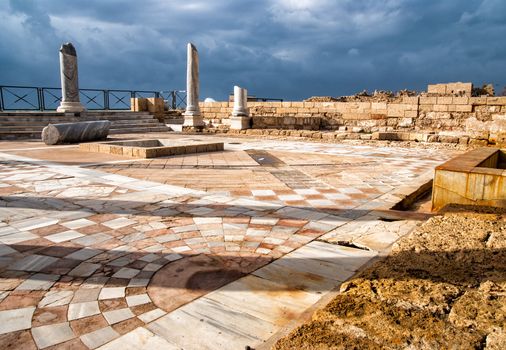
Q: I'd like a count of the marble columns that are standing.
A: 3